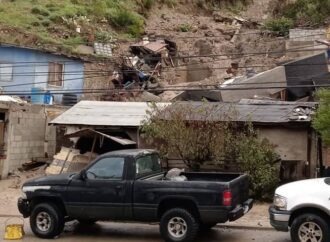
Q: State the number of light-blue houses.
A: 1